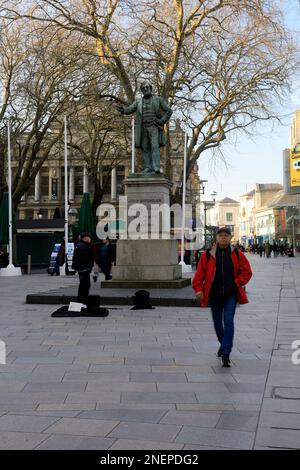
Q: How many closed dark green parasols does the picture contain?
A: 2